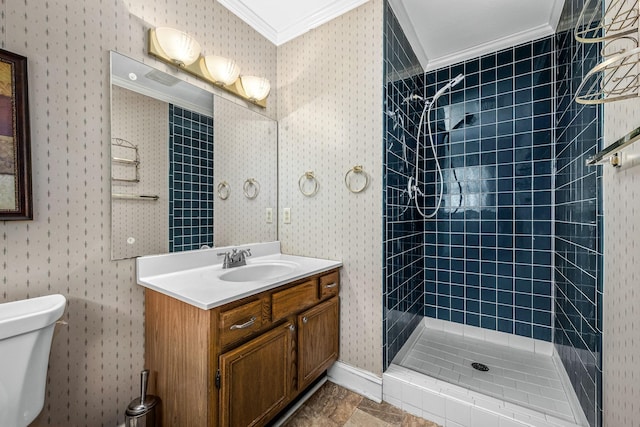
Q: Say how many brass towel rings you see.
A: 2